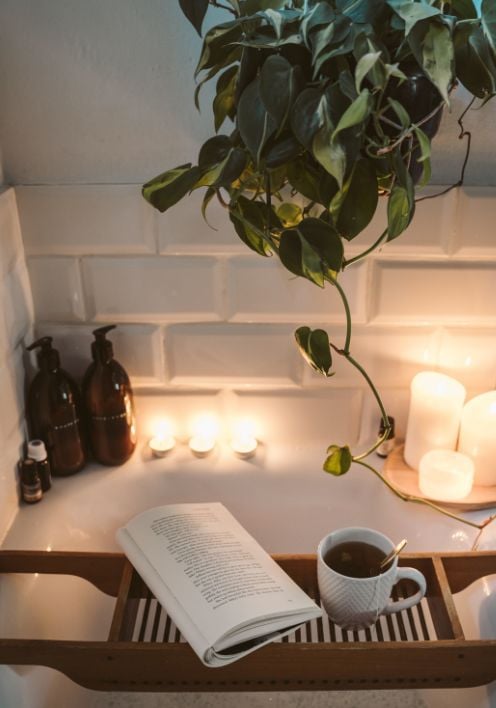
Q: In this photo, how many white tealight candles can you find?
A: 3